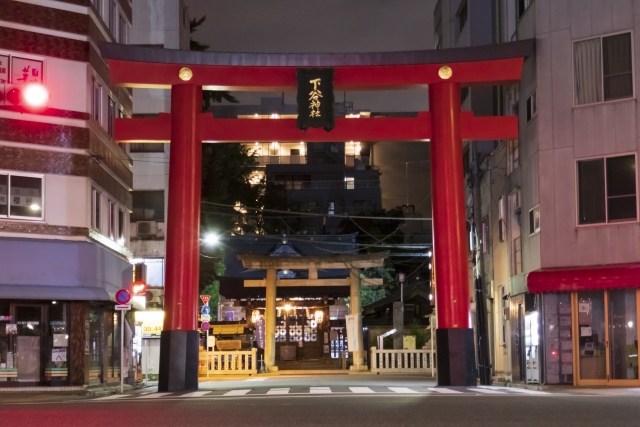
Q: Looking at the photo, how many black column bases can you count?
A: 2